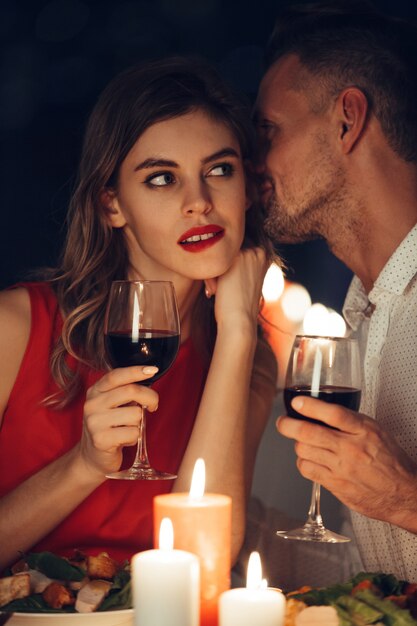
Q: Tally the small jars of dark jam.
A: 0